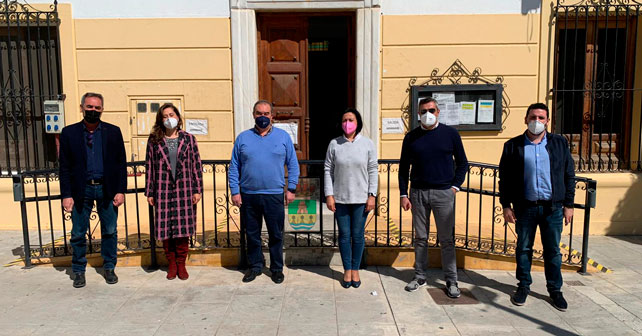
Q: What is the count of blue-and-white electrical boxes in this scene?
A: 1